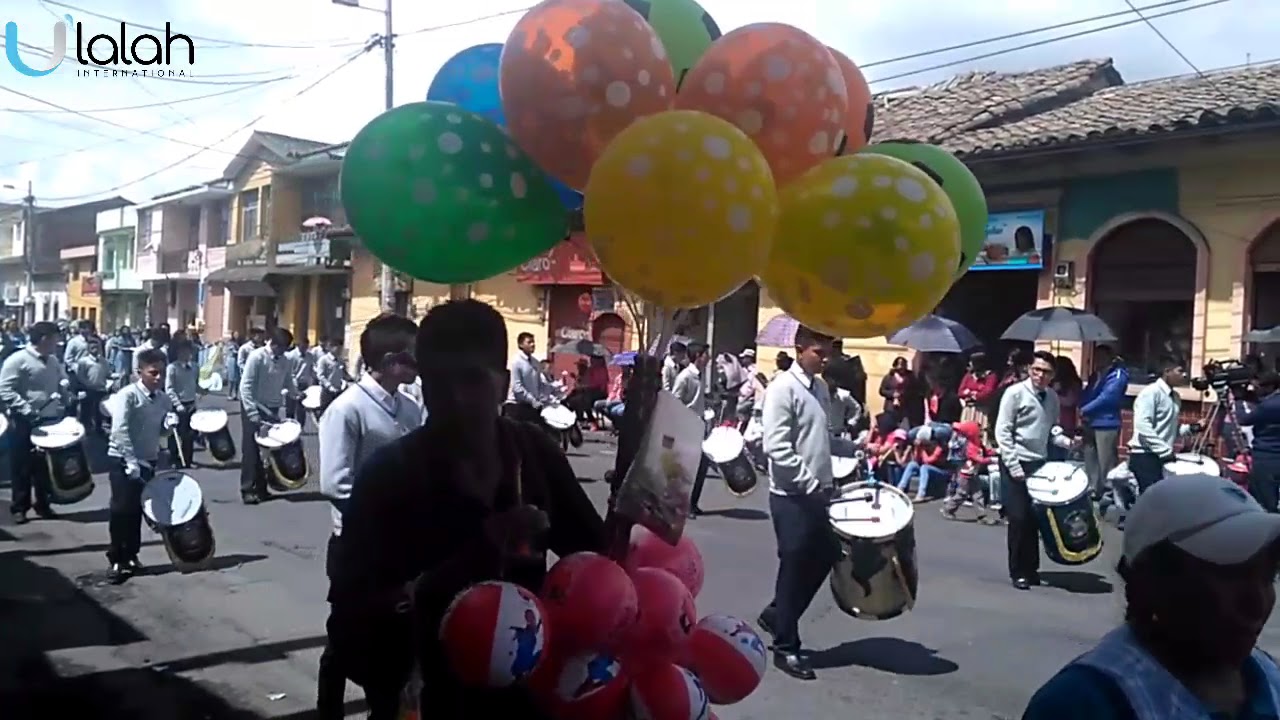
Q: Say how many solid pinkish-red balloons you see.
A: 3